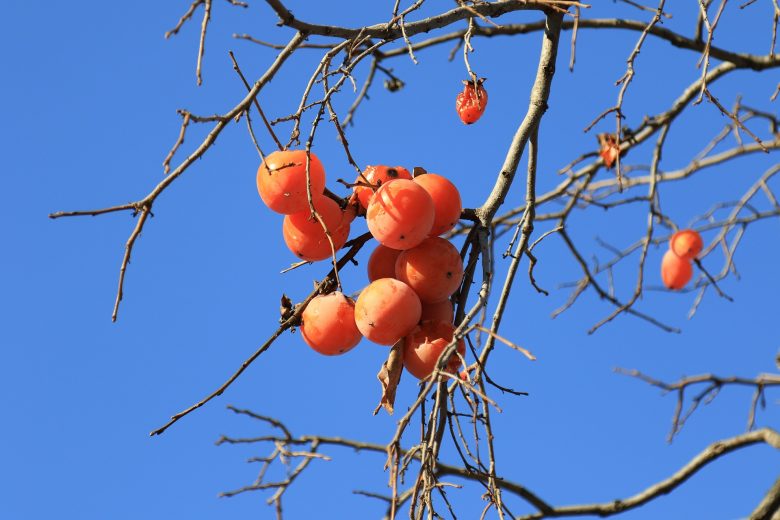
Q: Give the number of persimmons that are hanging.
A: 15